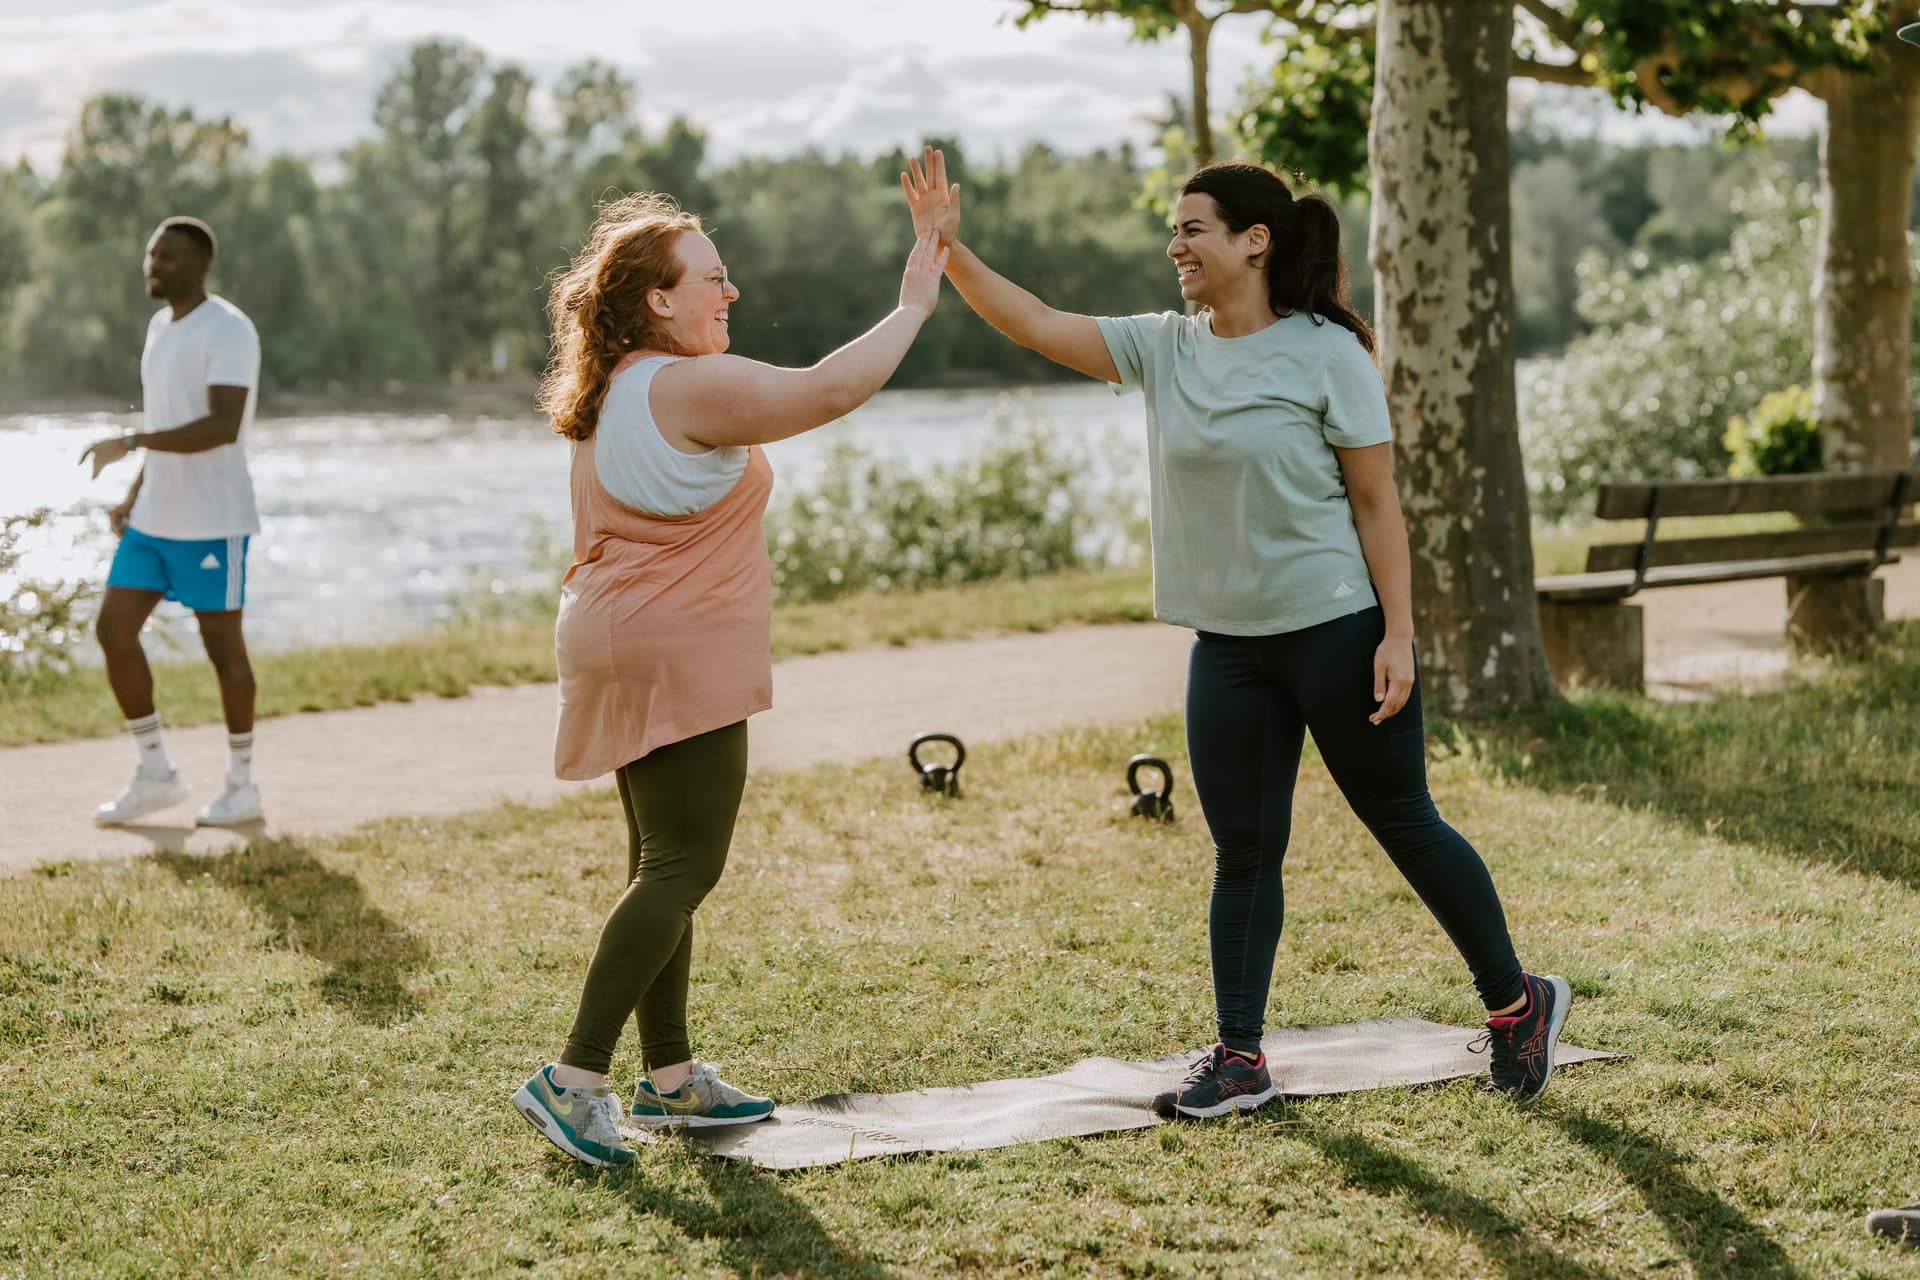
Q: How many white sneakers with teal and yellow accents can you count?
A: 2